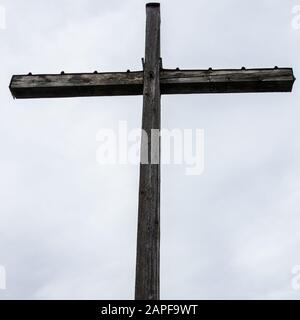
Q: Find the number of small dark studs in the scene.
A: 8